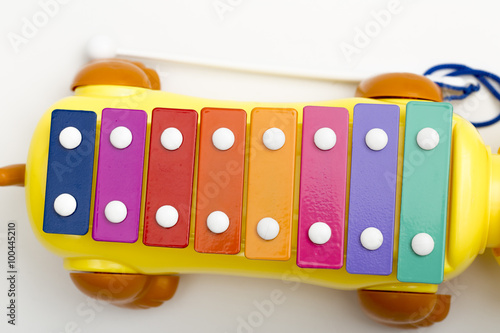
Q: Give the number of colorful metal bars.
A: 8